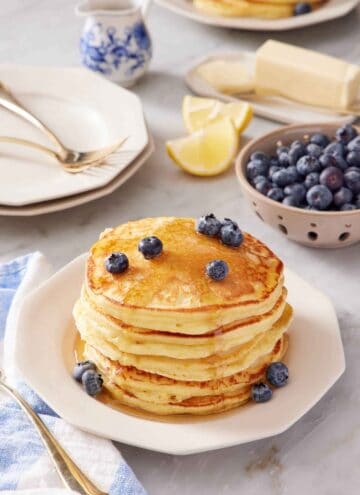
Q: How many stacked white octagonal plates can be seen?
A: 2